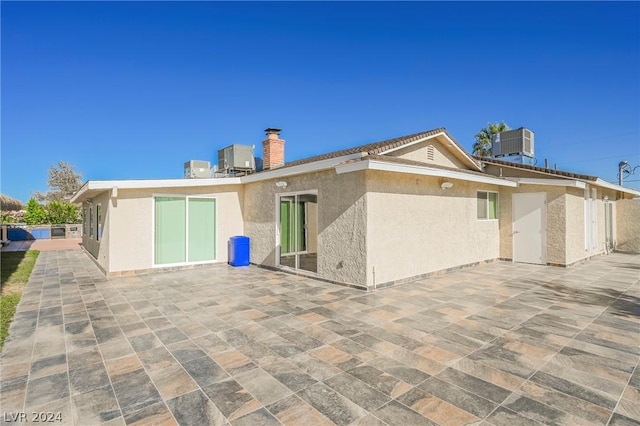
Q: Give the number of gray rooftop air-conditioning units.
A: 3